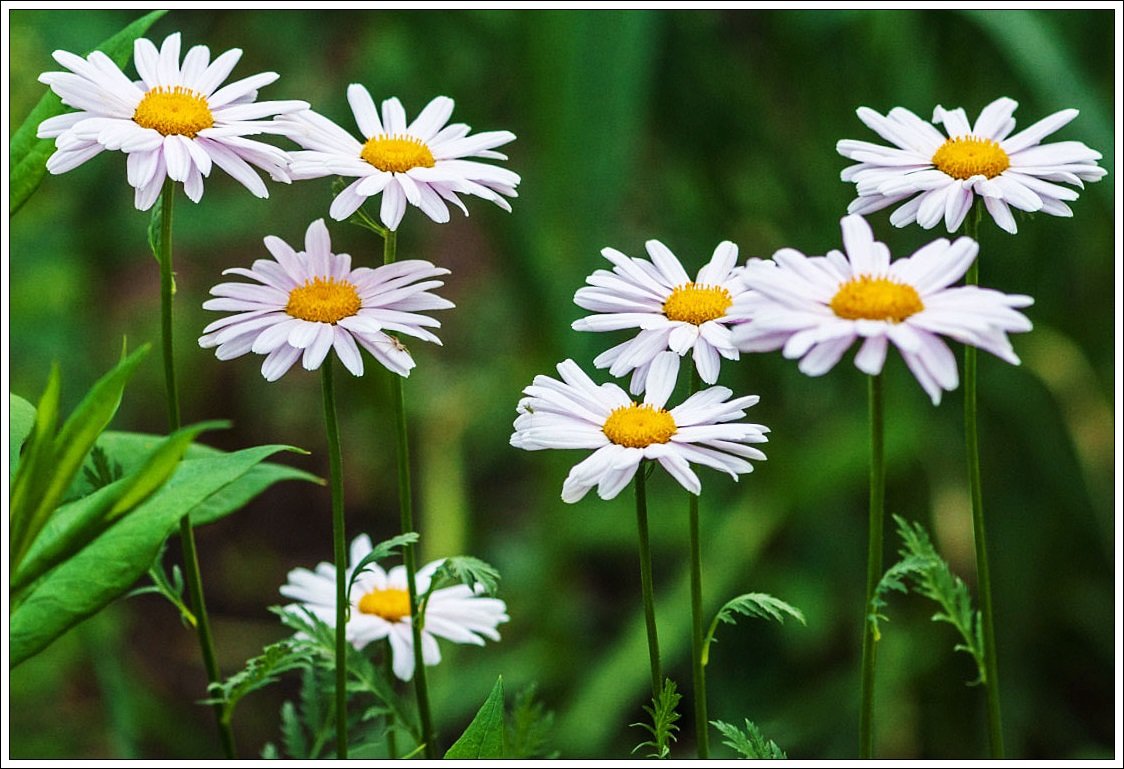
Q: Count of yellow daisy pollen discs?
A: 8